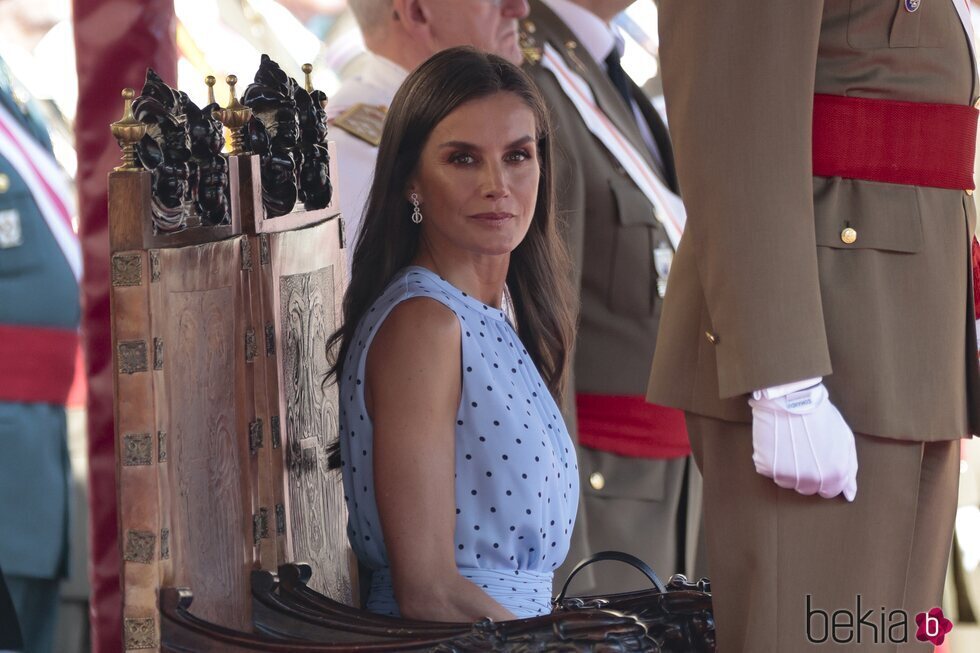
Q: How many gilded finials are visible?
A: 4